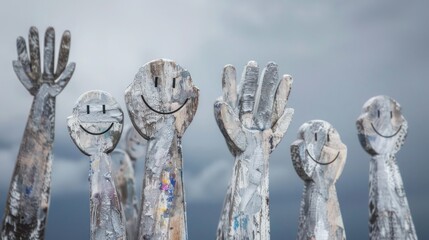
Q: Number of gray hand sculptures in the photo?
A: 2